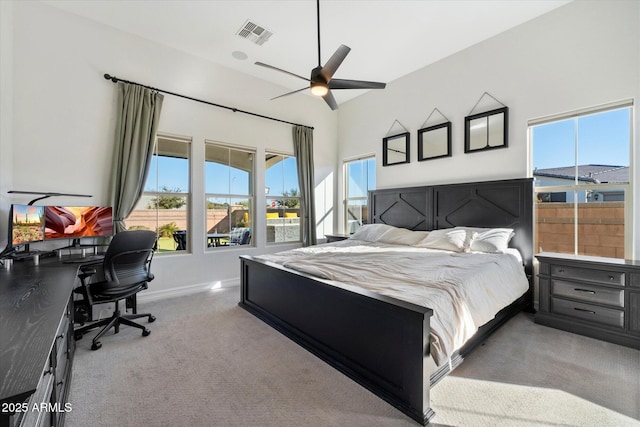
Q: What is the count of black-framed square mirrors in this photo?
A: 3